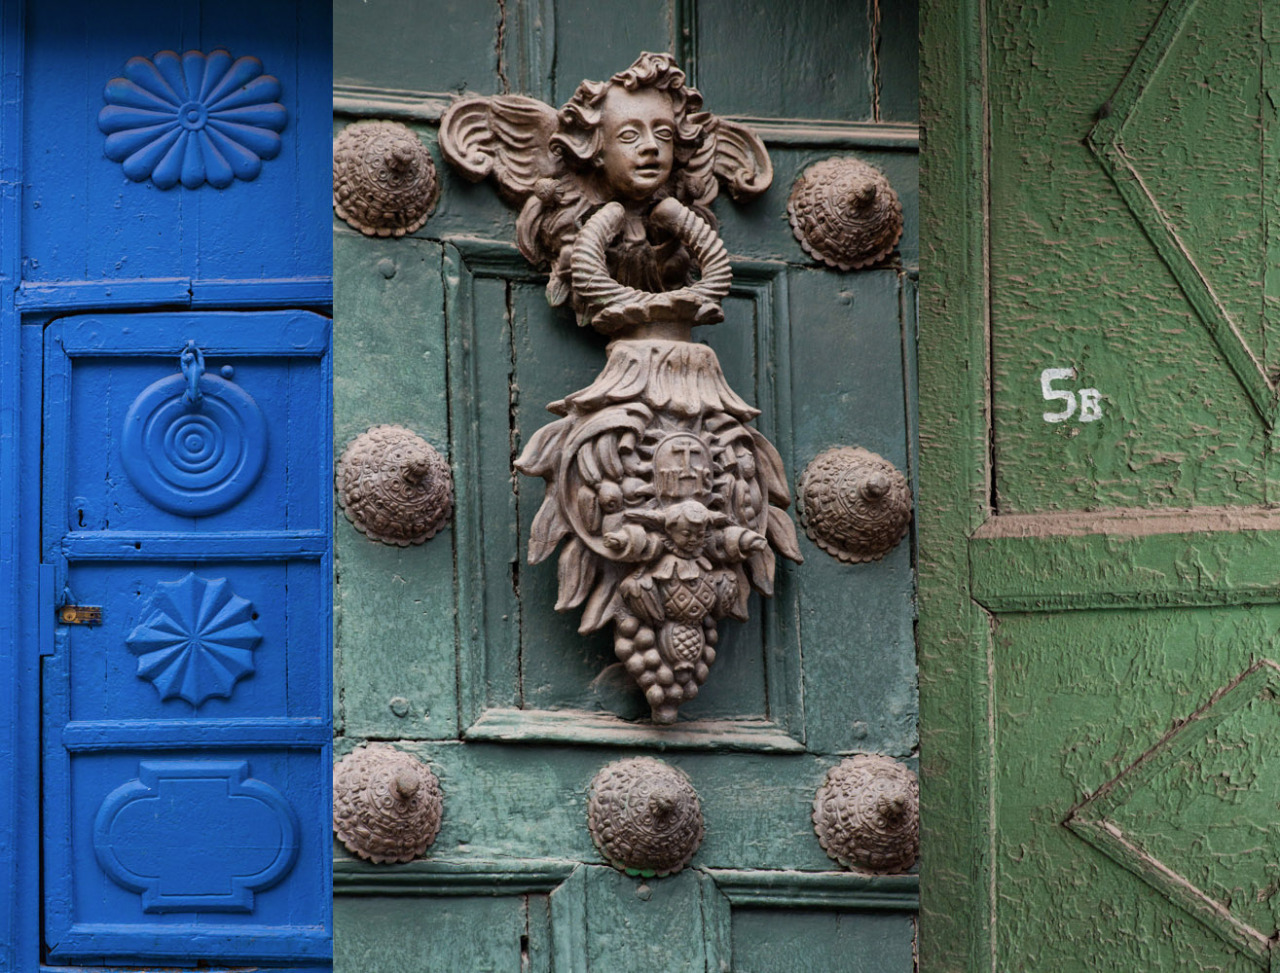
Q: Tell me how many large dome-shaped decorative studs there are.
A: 7